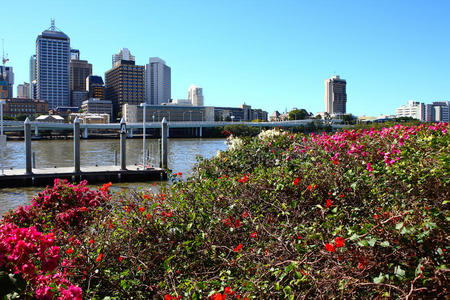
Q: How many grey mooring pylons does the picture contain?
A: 4